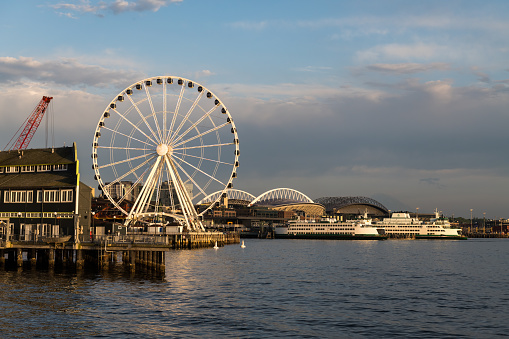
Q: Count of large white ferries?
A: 2